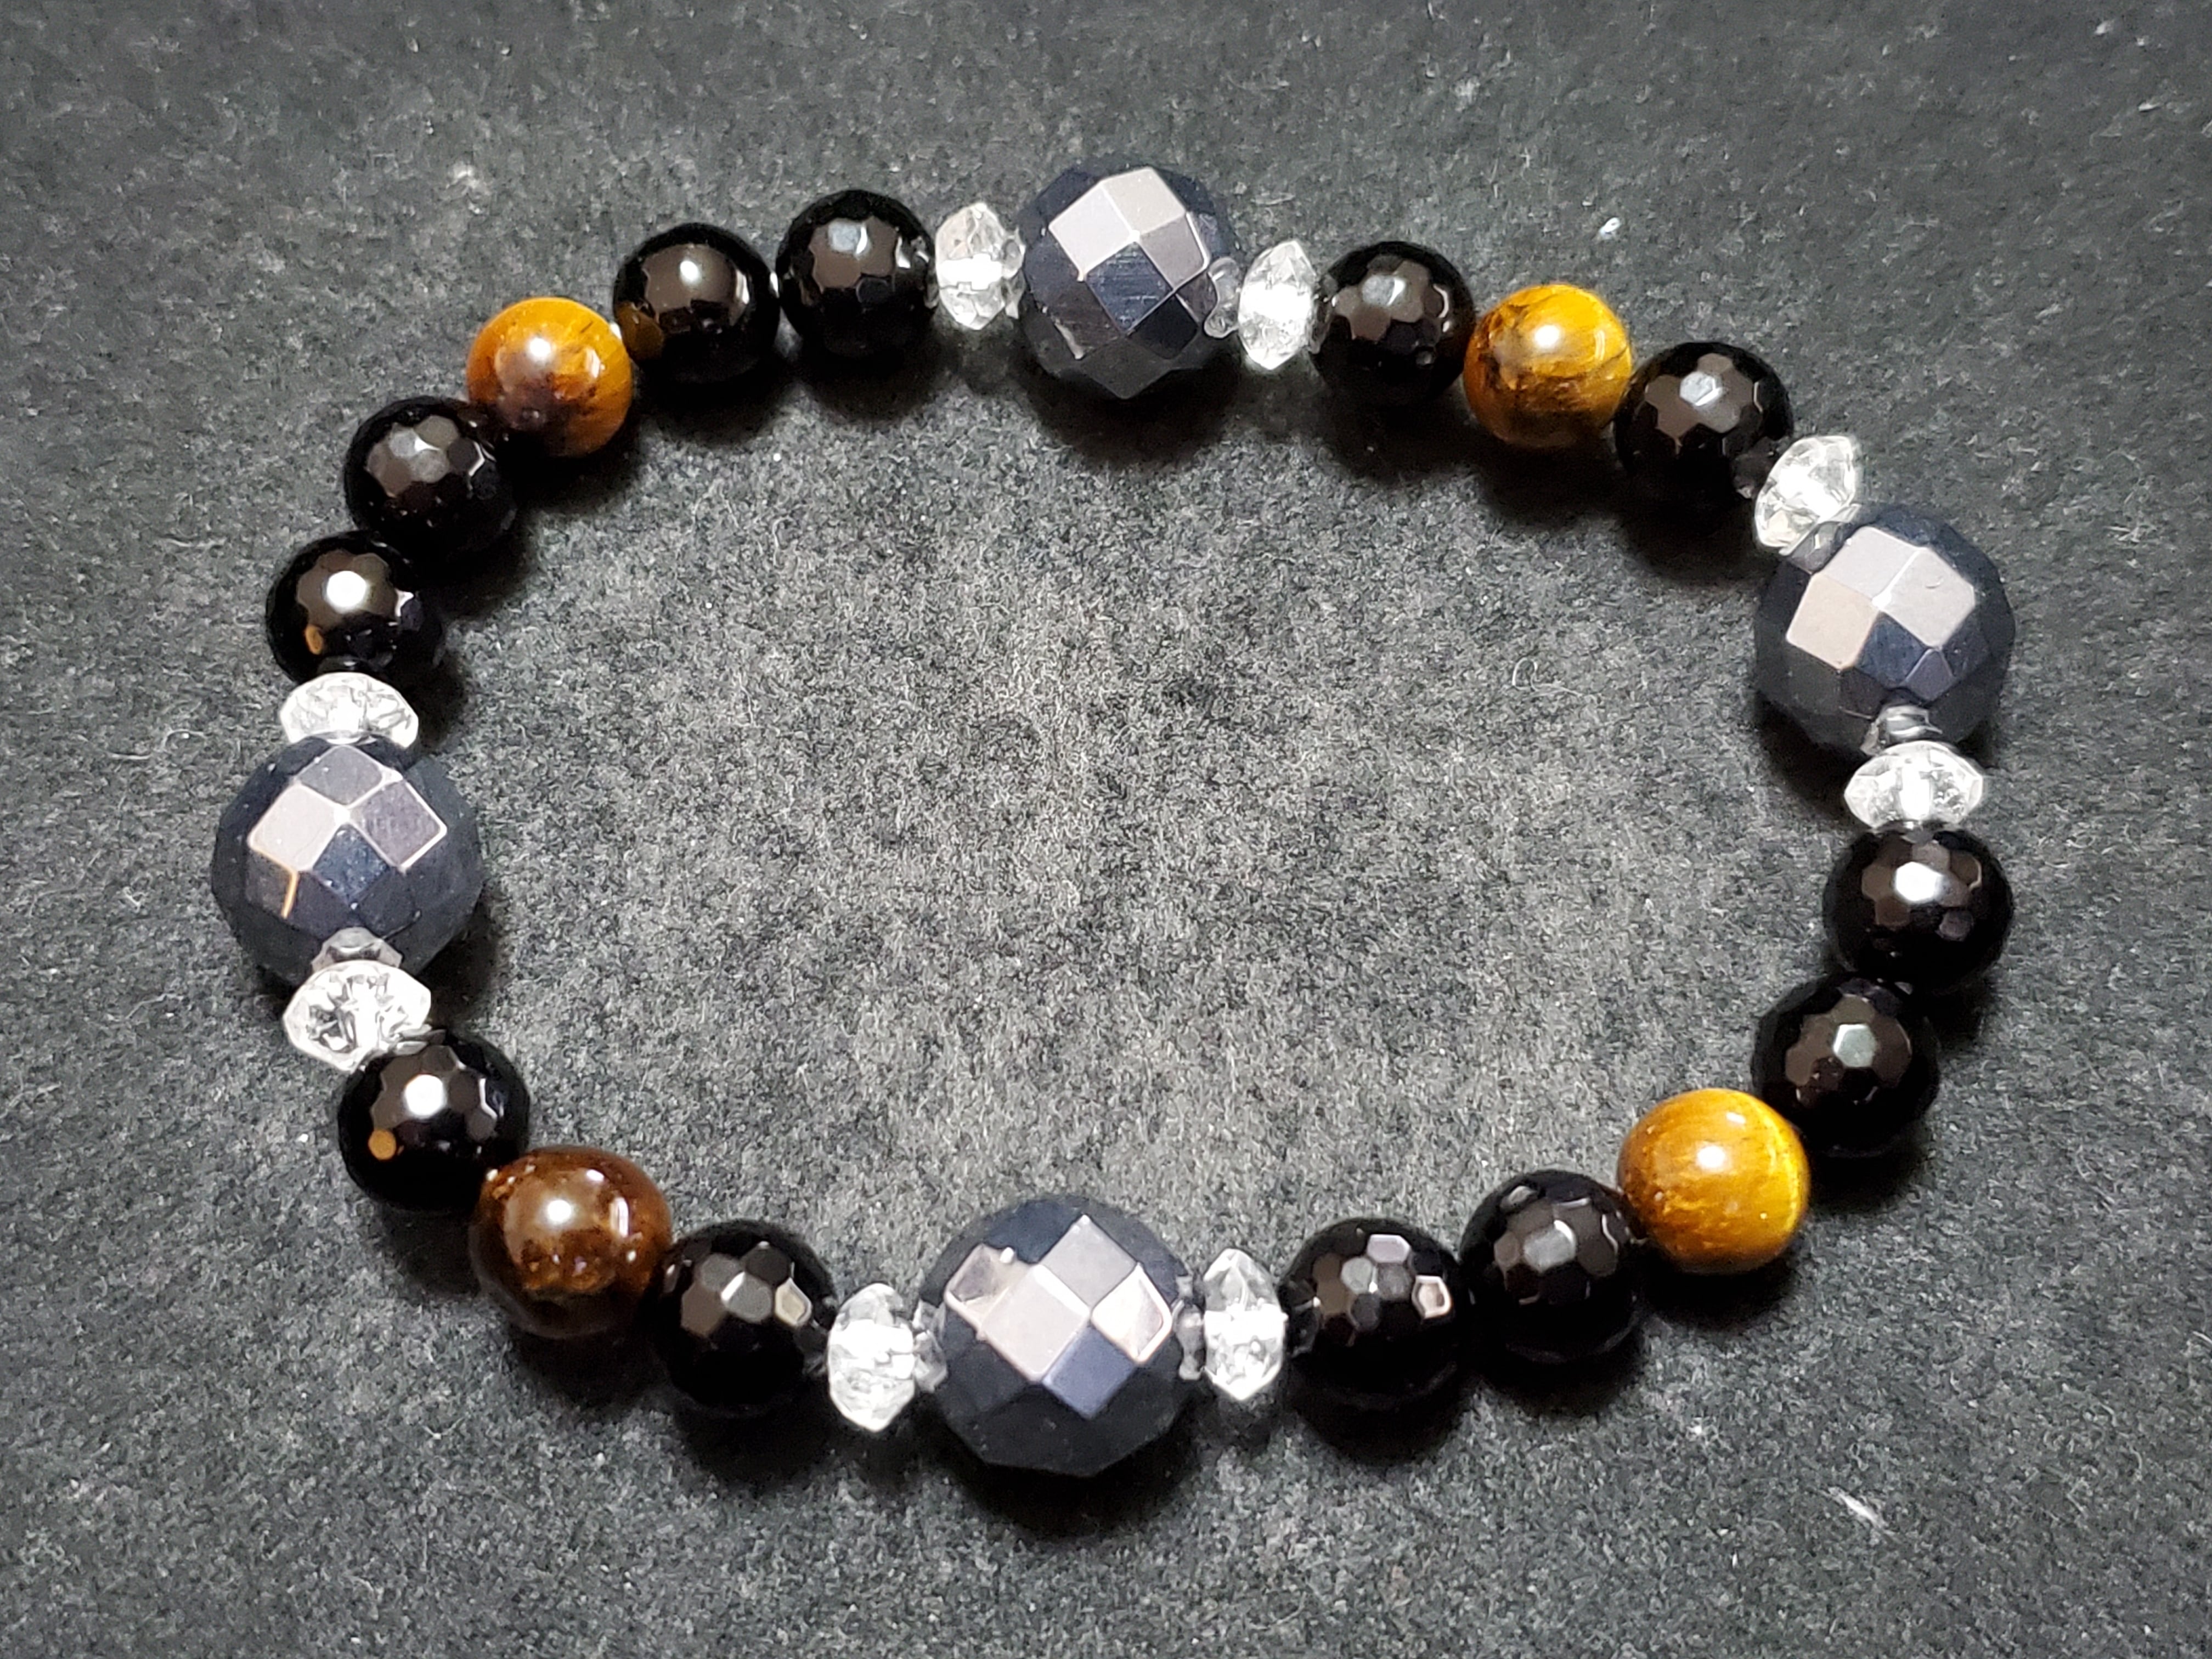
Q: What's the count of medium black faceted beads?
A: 12